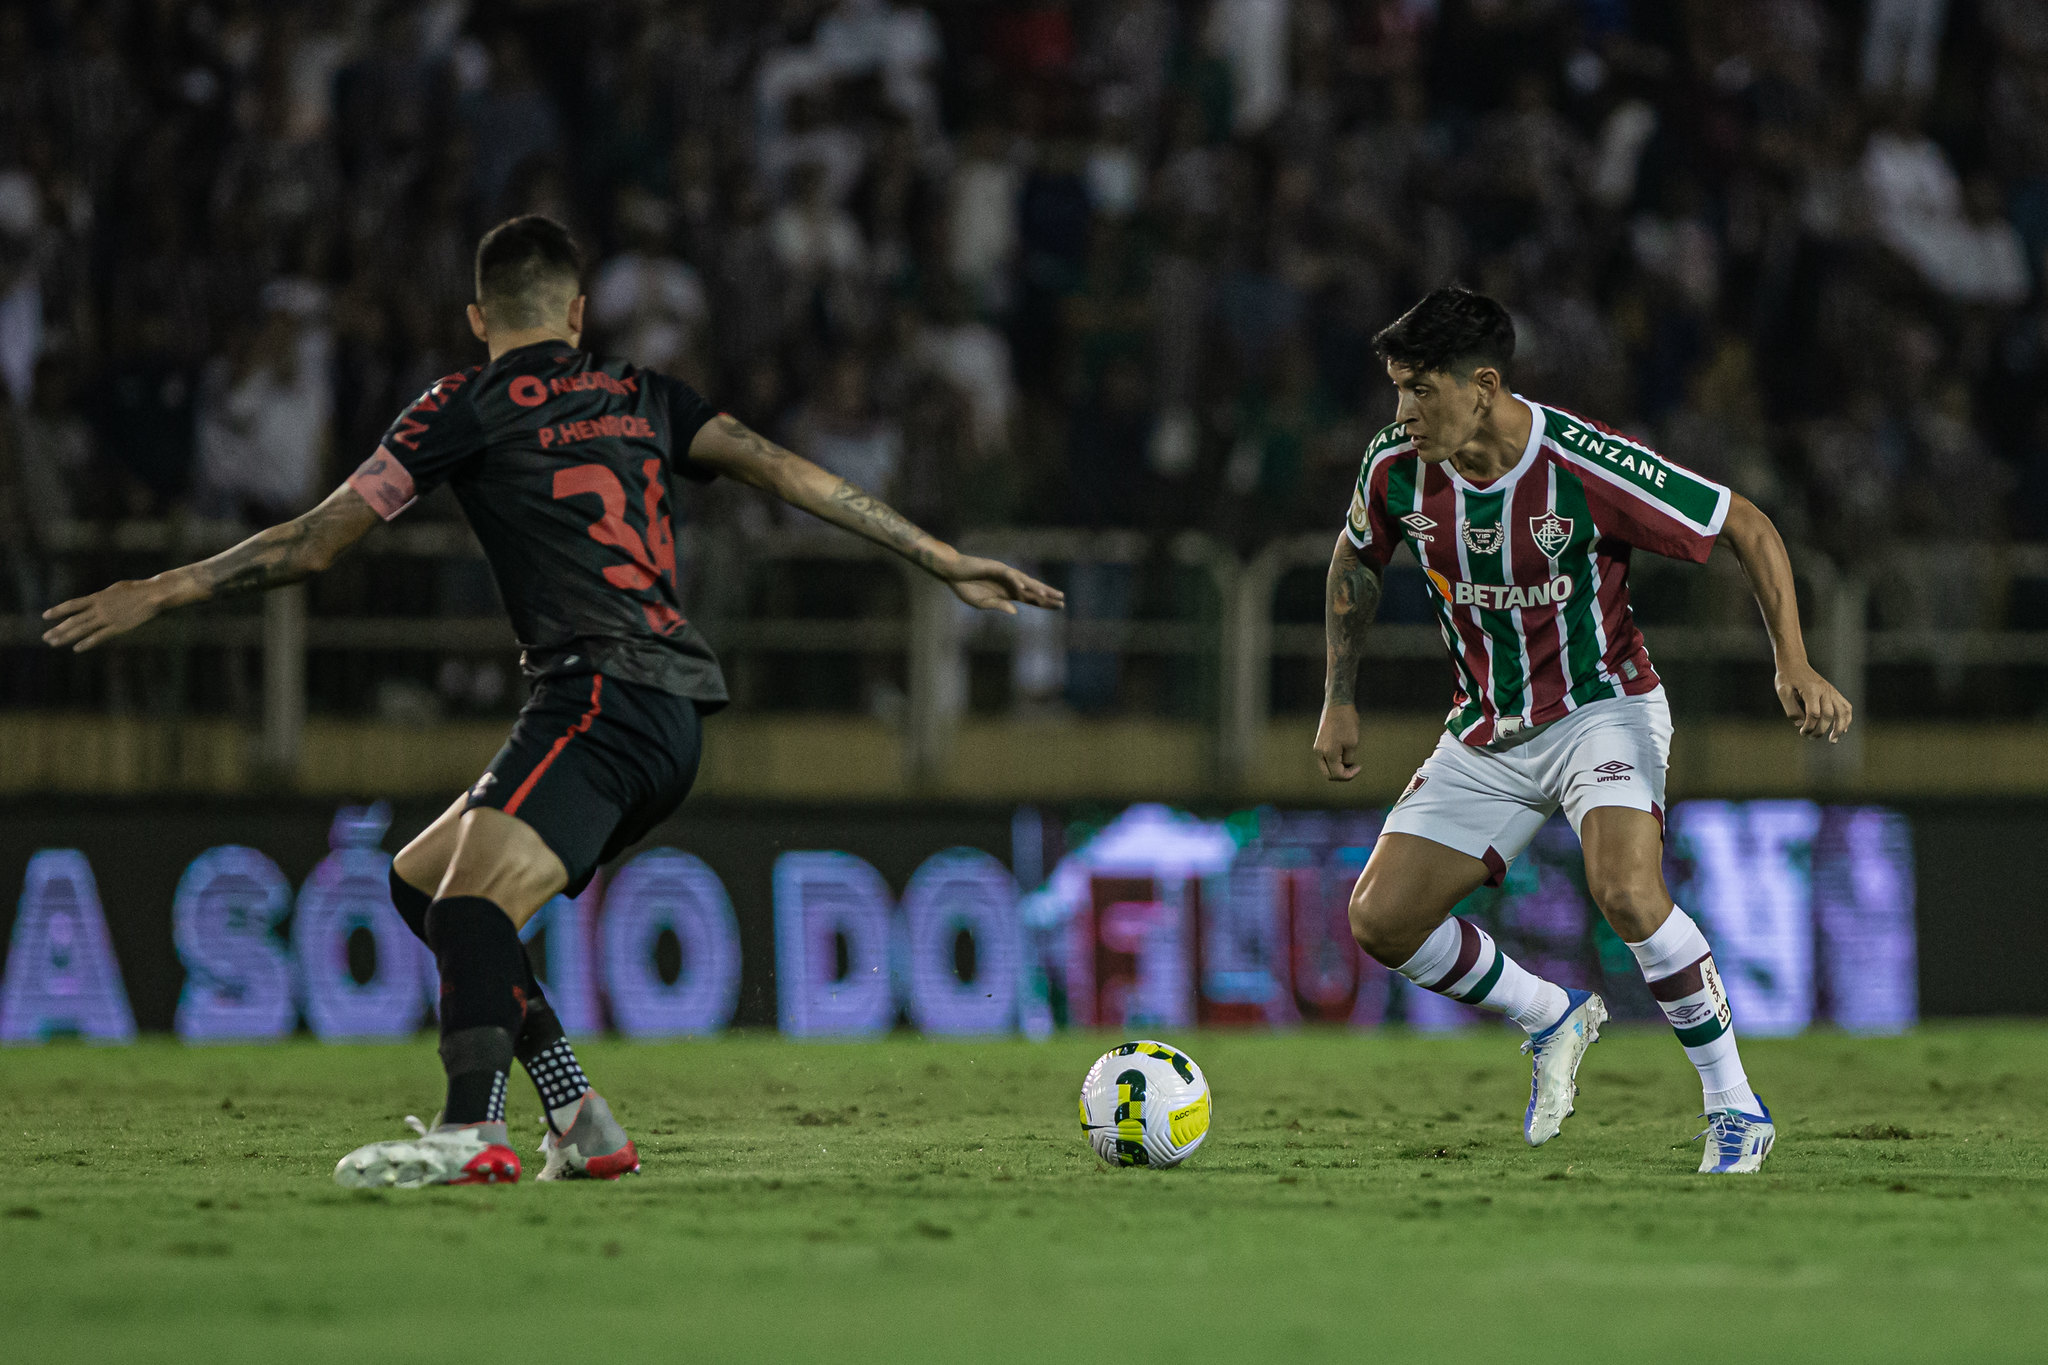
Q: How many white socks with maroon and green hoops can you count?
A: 2